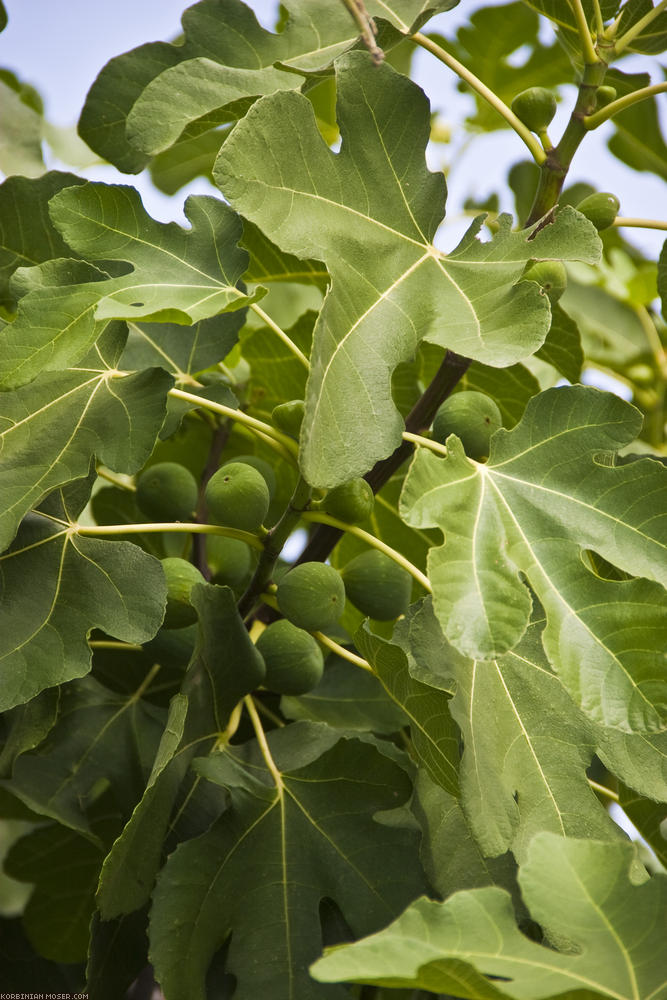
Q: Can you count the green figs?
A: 15